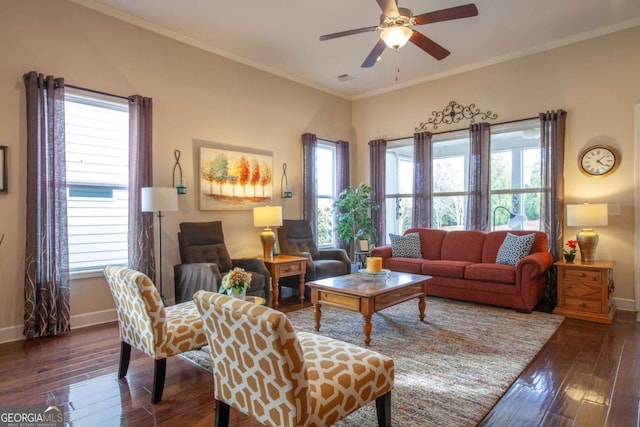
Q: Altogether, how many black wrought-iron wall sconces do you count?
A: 2